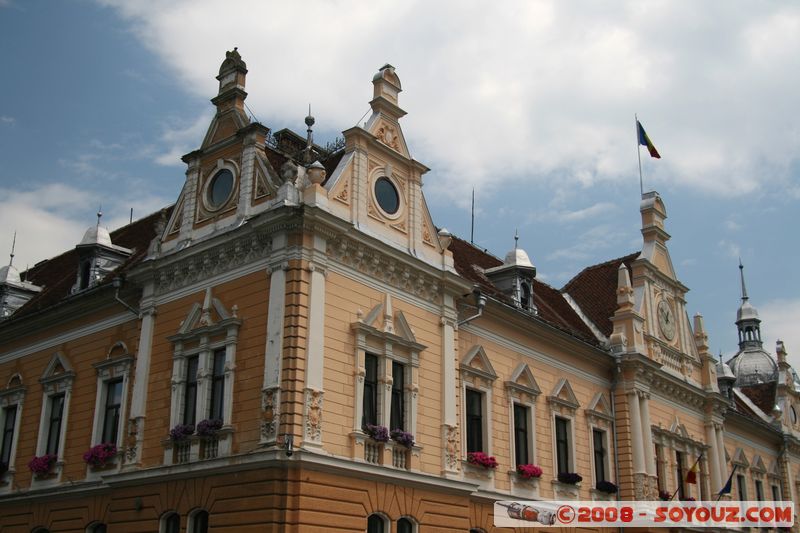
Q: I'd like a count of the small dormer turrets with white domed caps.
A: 4